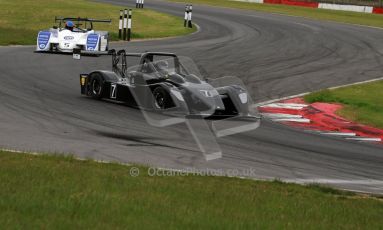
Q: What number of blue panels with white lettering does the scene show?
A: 2